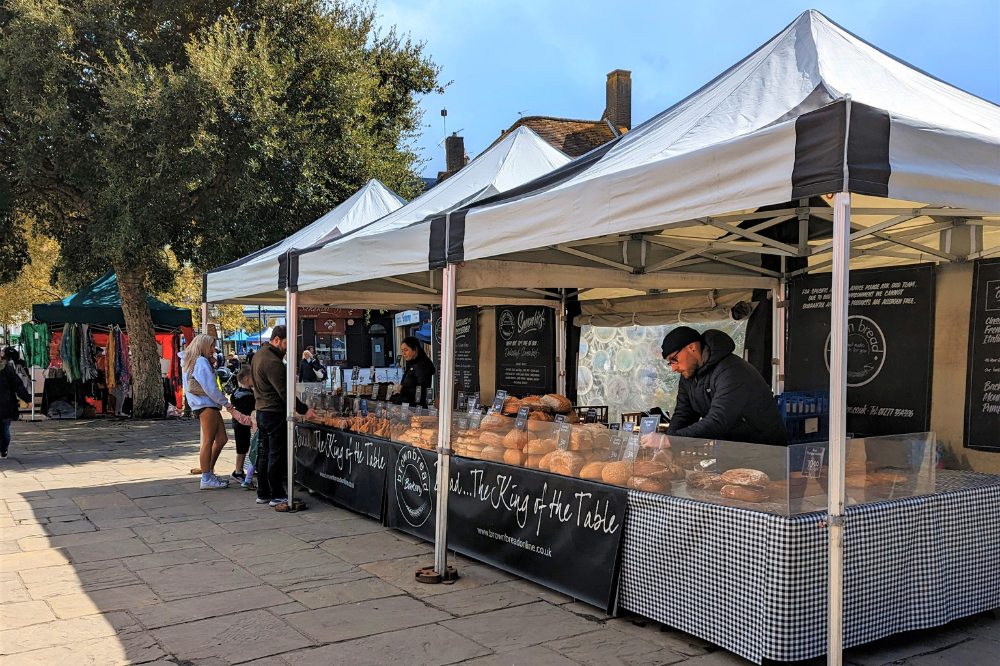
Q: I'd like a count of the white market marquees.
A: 3